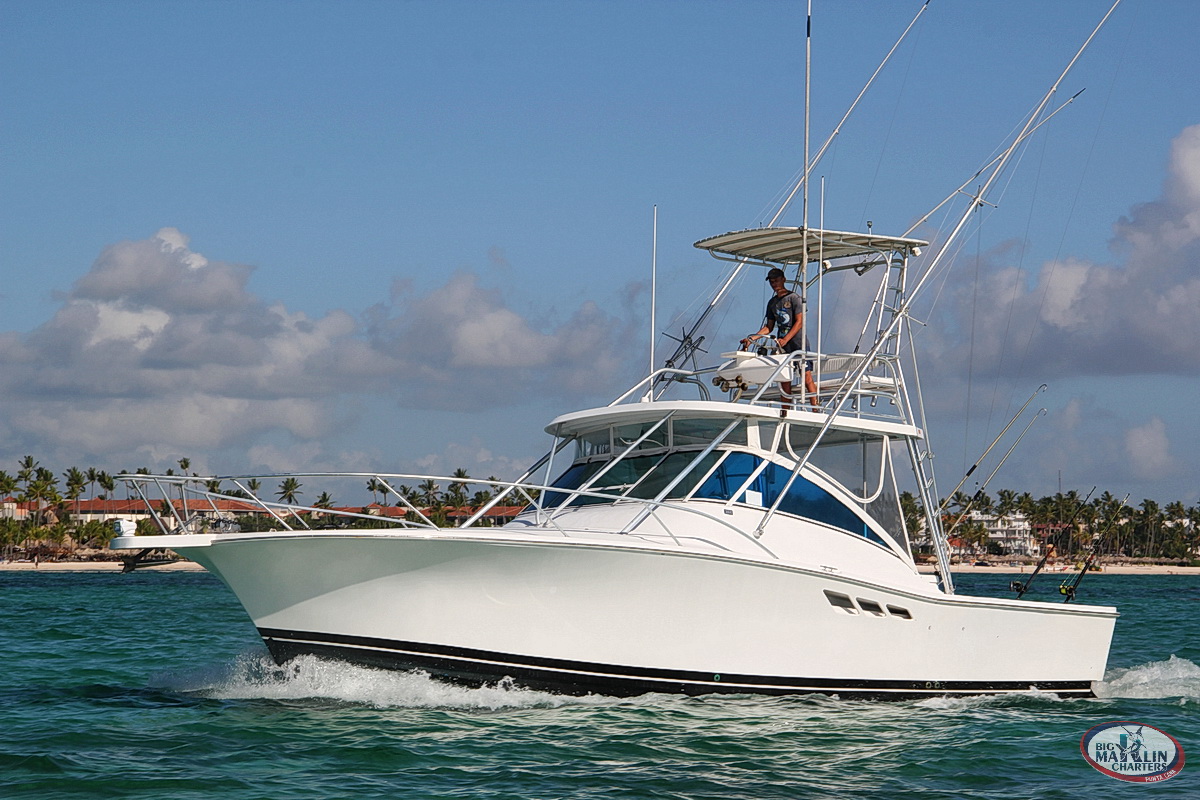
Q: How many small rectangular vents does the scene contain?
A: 3